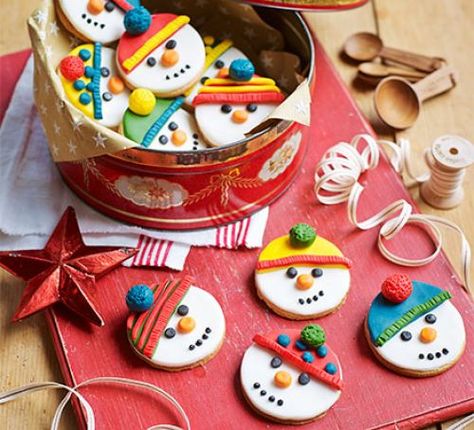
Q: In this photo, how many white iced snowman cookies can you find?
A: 10